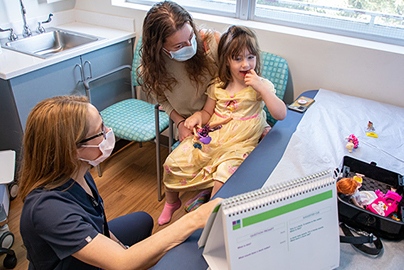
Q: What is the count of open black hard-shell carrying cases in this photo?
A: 1